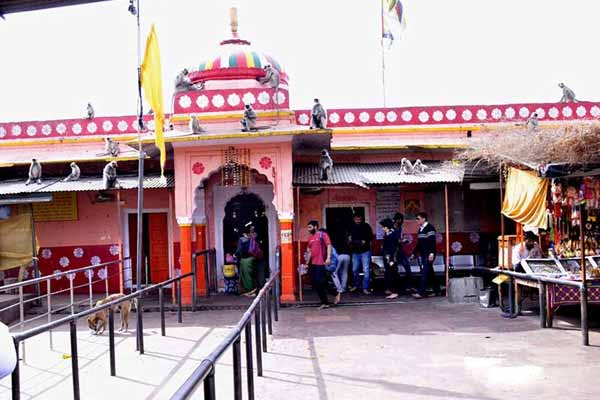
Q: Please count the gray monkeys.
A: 15